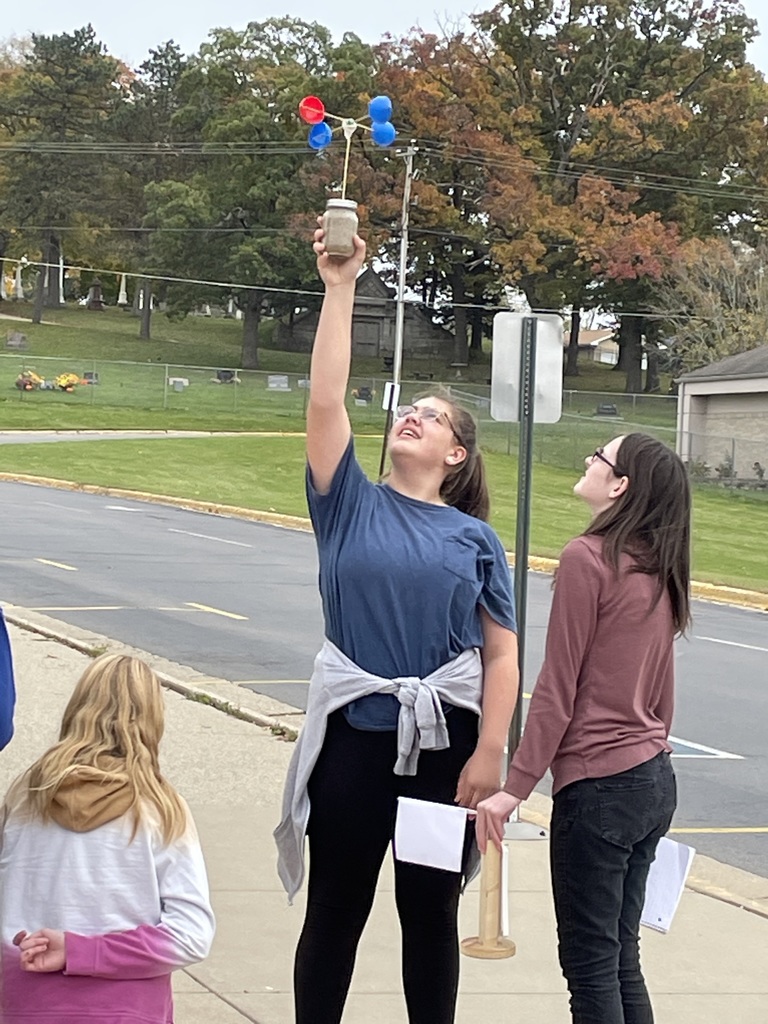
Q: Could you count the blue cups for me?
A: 3